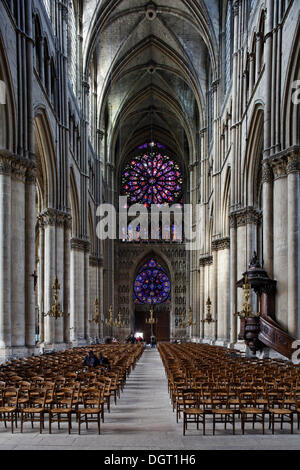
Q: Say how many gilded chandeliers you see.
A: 9